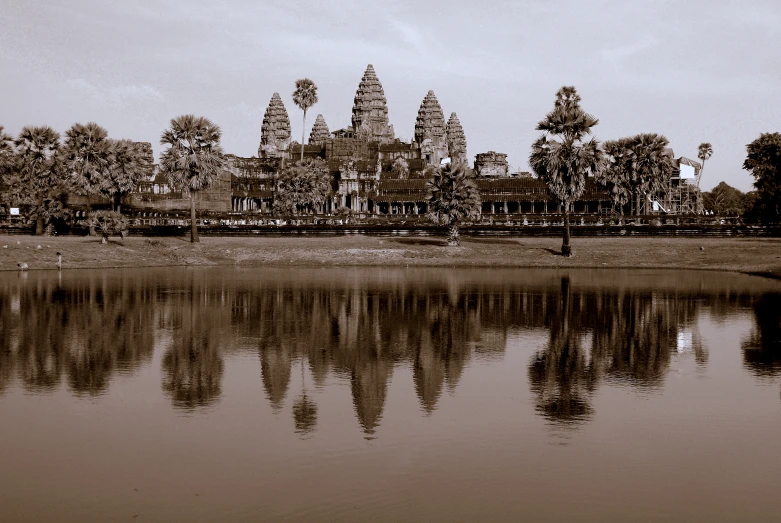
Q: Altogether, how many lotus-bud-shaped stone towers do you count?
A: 5